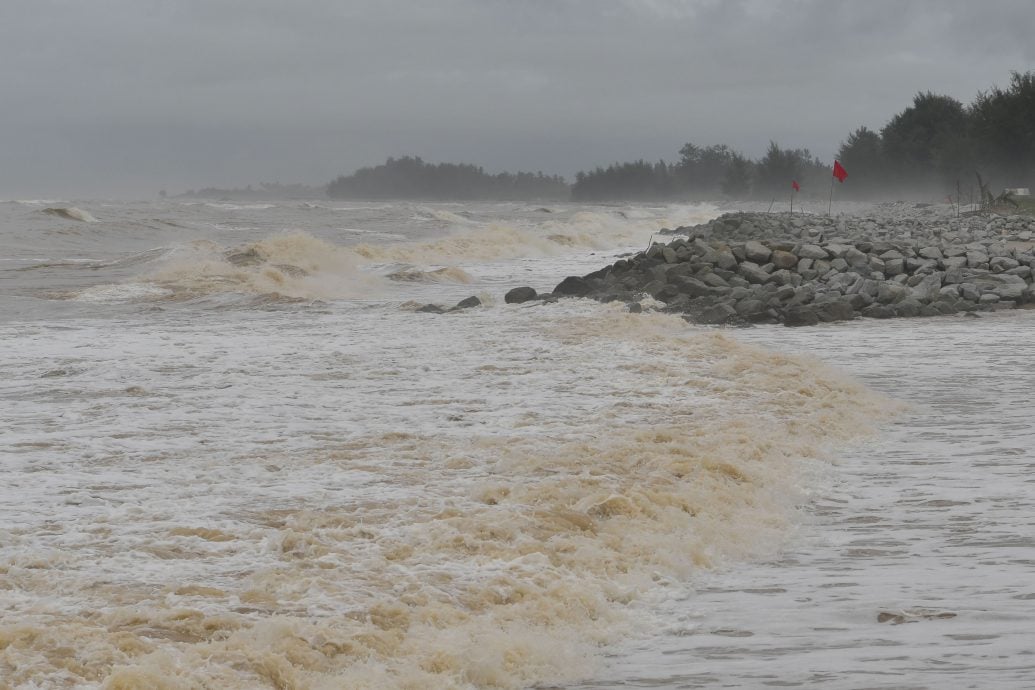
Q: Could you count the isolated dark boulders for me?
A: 3